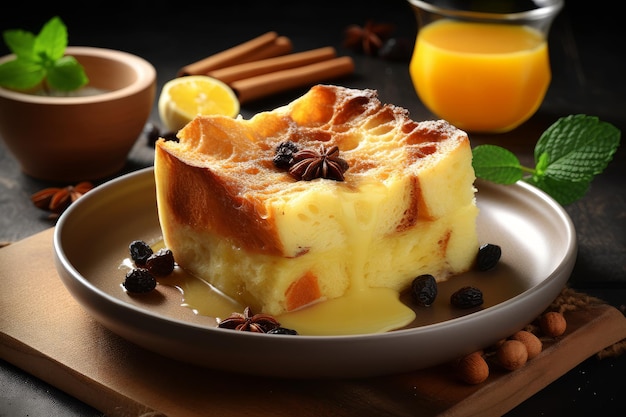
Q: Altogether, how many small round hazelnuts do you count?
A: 4